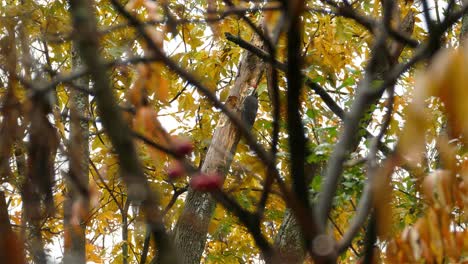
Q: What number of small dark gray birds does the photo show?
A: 1